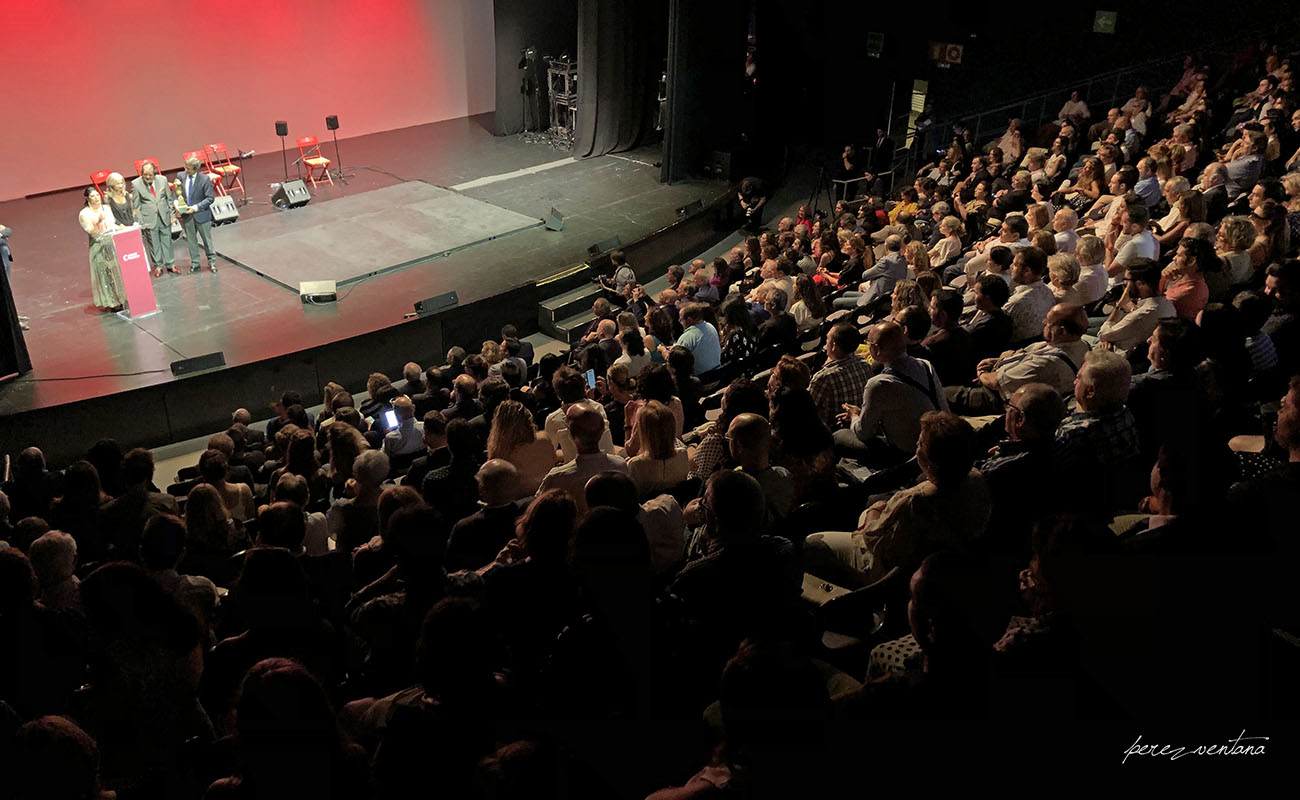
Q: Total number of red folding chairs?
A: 5